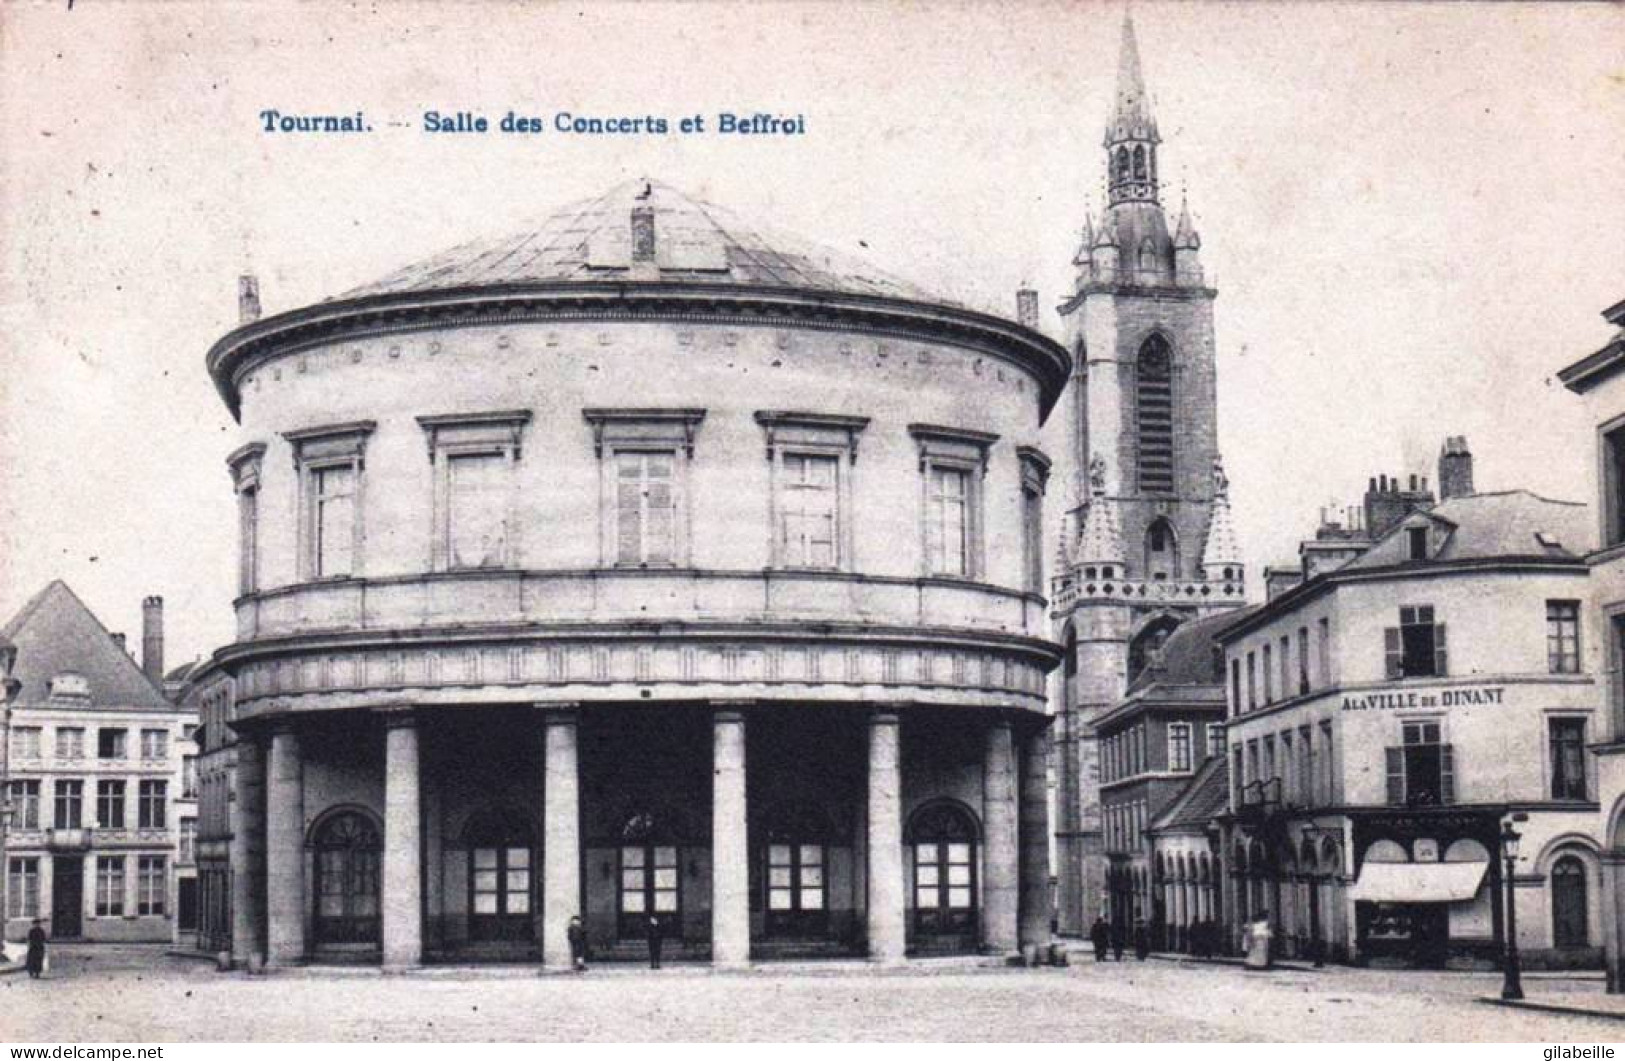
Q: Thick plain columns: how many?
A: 8